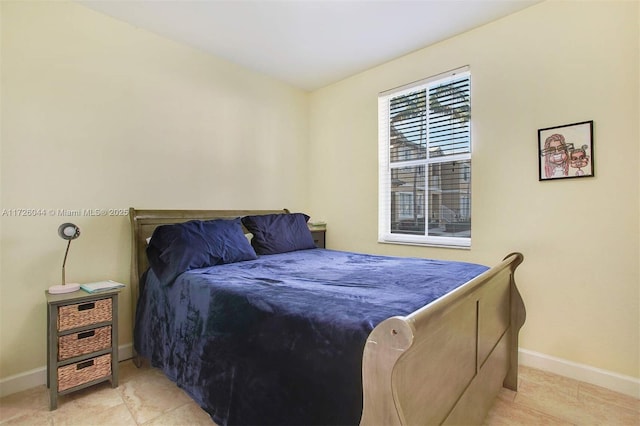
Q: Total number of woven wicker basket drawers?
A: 3